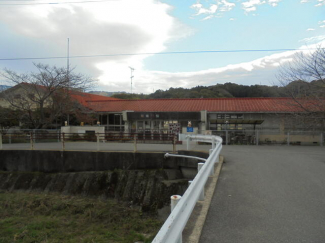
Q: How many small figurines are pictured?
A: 4